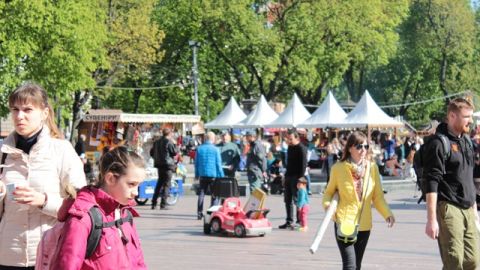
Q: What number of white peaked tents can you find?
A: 5